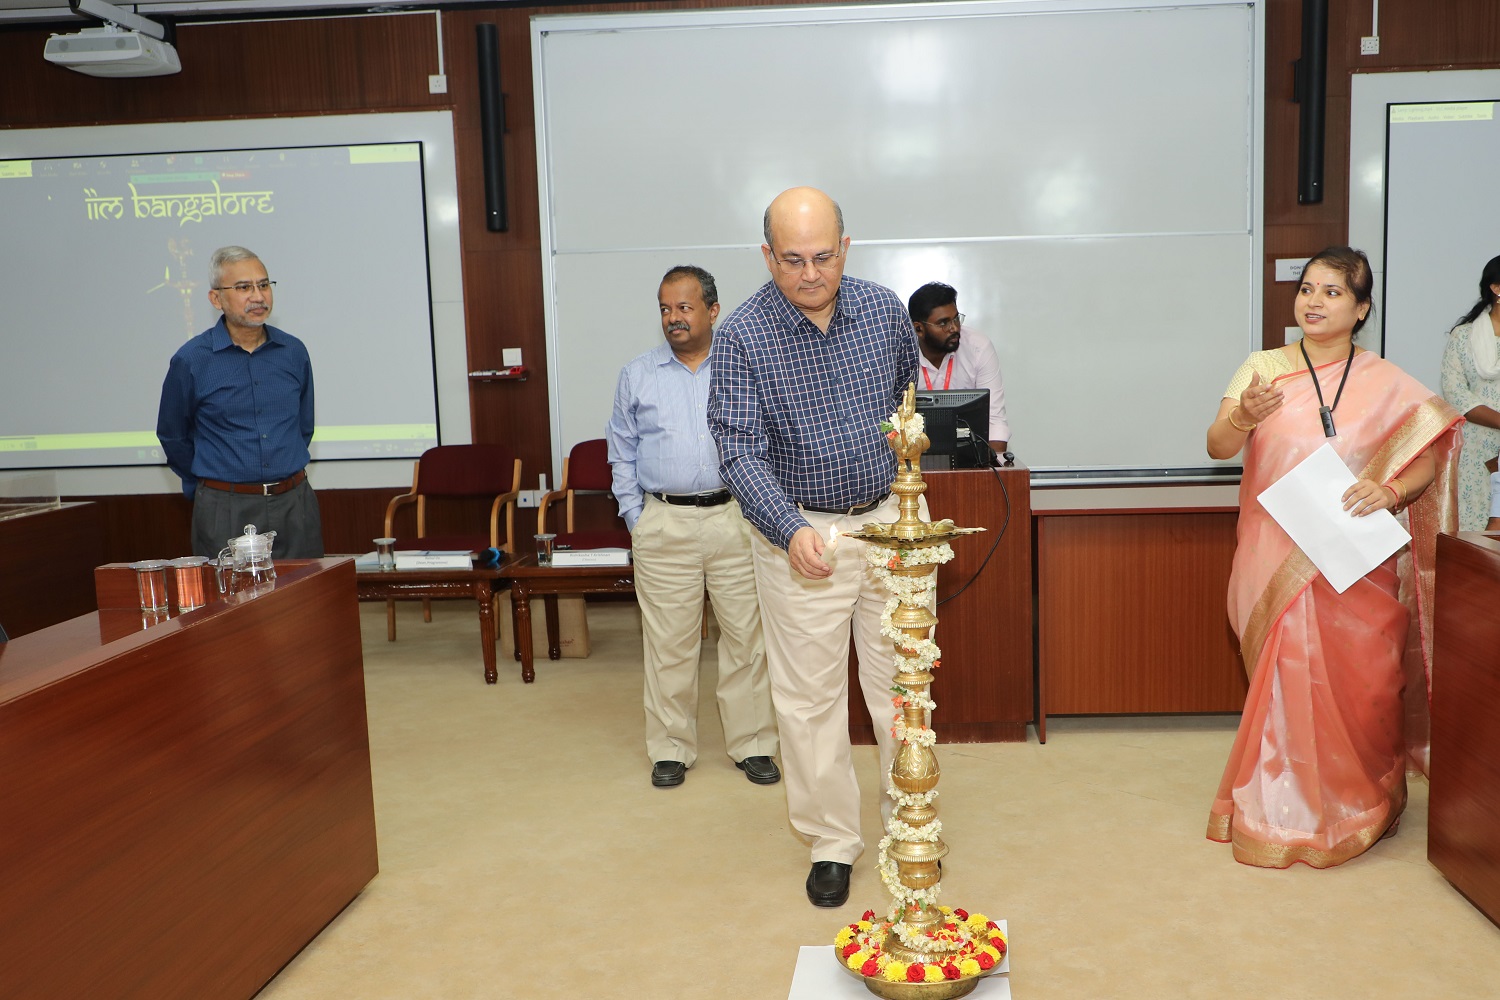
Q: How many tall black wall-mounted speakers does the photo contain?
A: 2